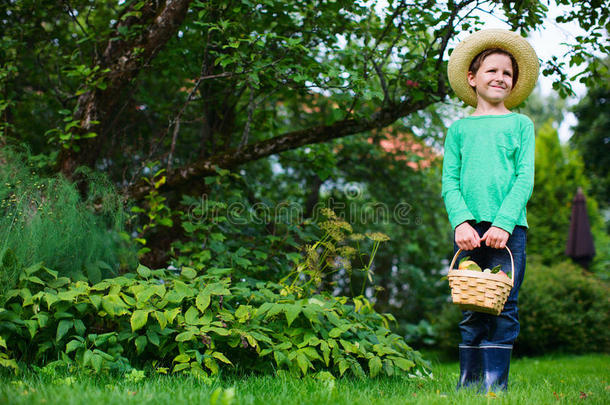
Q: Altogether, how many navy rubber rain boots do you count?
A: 2